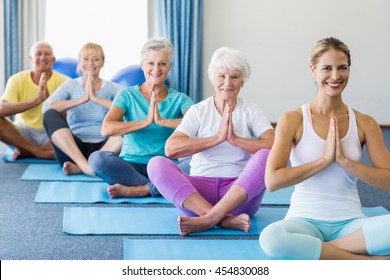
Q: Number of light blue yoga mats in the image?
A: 5